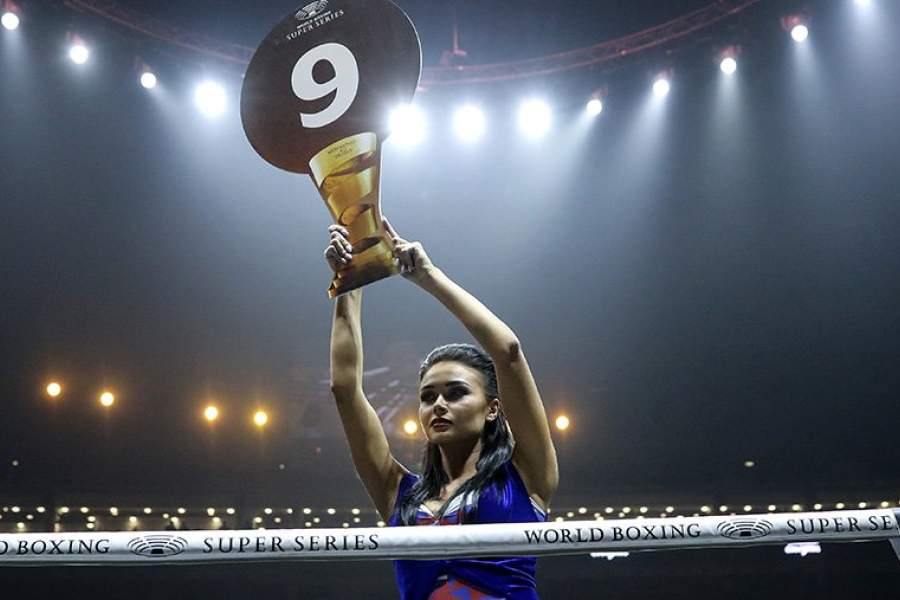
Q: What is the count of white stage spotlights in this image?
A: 12